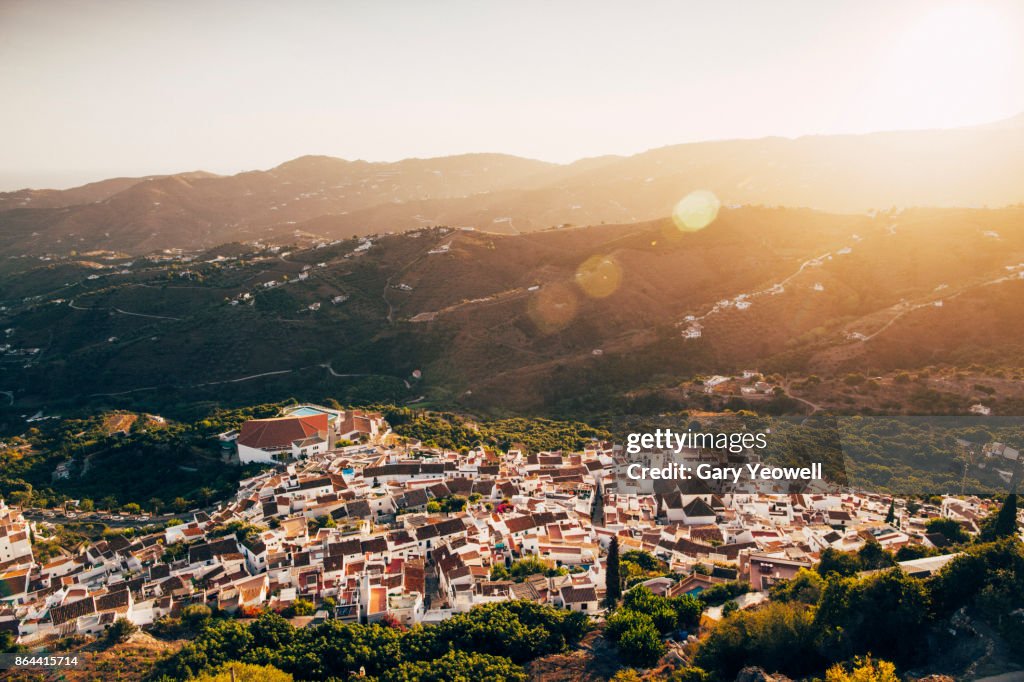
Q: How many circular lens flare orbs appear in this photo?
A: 3